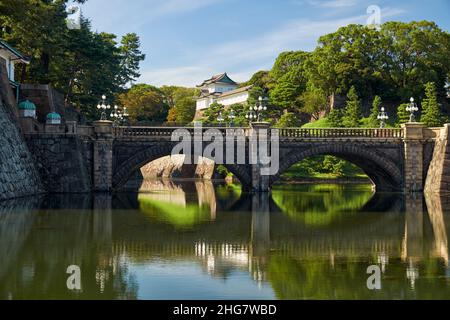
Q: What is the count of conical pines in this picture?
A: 3